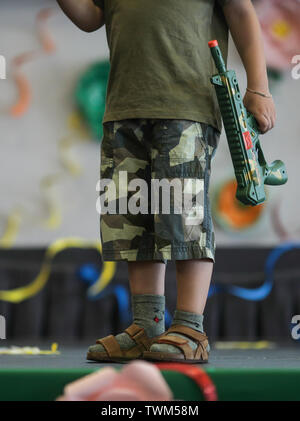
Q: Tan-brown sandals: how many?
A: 2